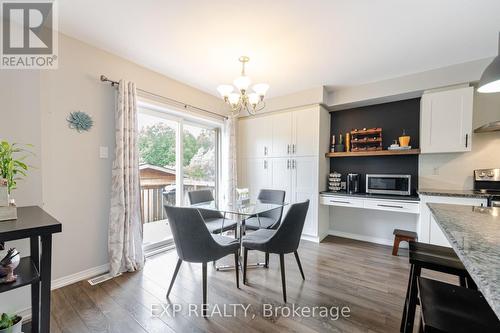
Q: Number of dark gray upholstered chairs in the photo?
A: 4